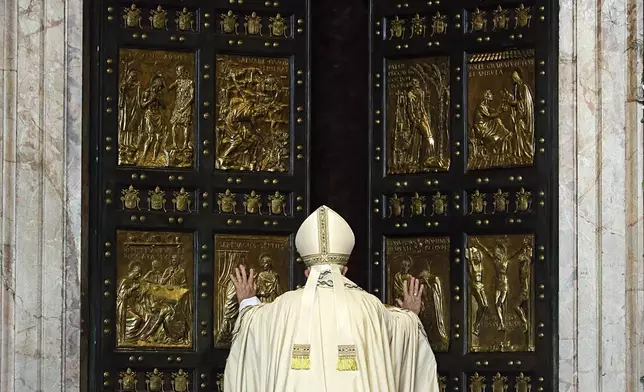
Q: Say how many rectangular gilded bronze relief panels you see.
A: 8